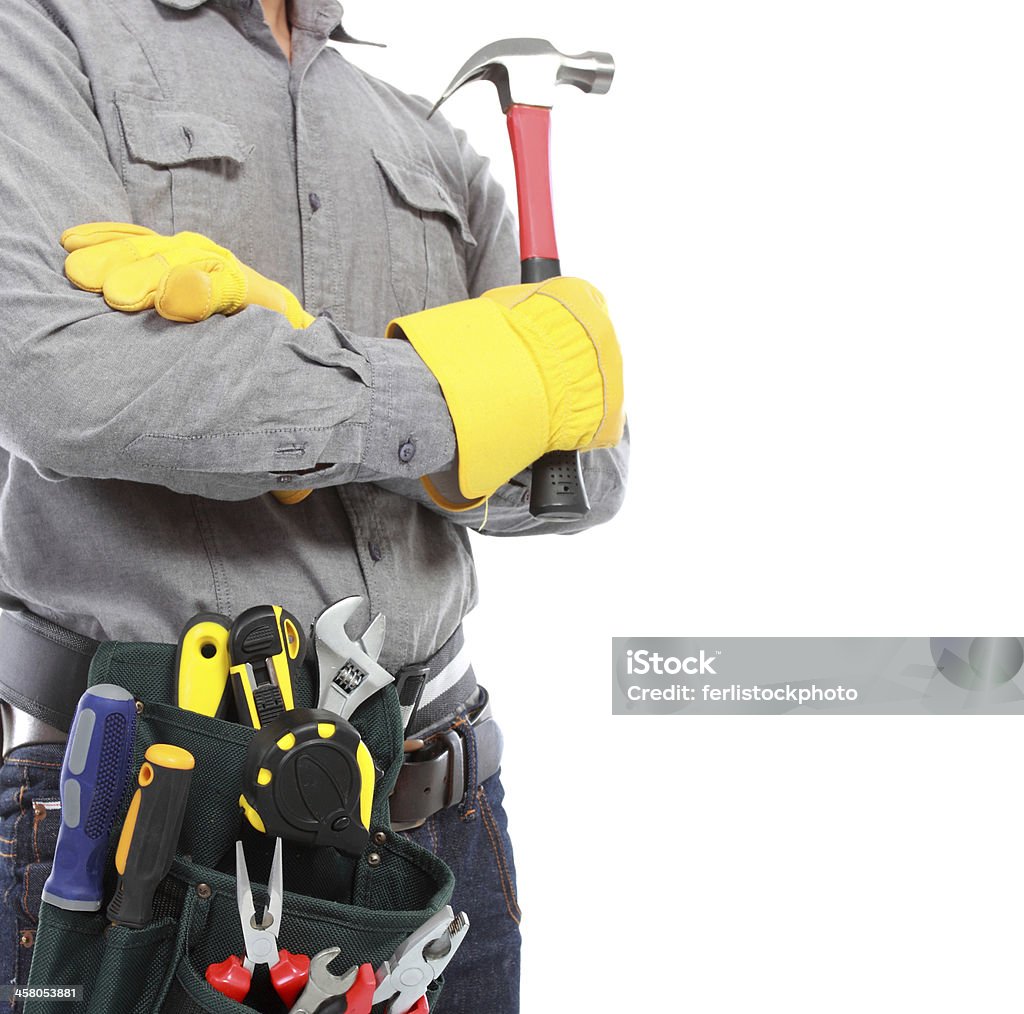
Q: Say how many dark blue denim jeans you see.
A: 1